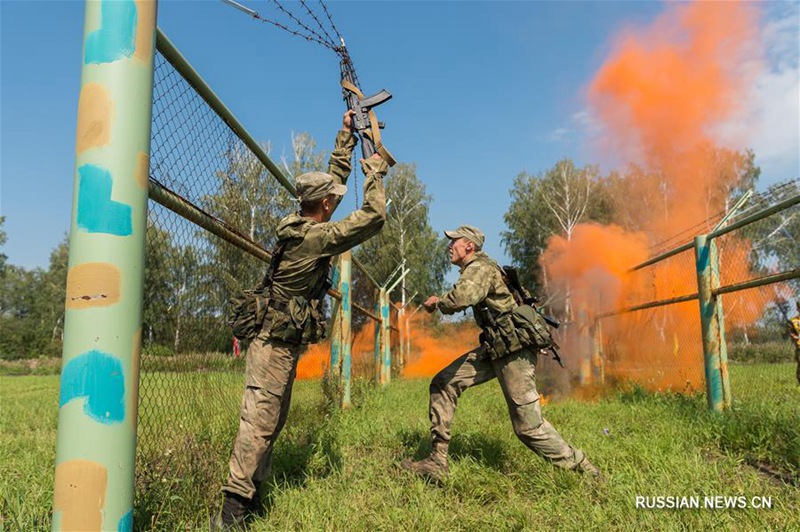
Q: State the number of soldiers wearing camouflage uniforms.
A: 2